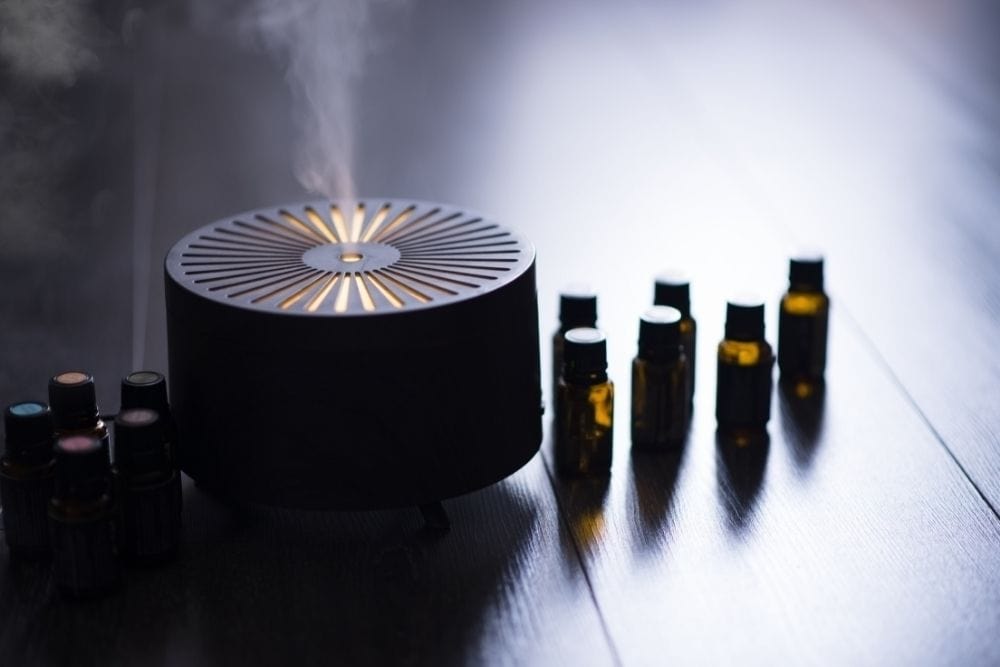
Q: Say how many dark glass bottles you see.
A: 11